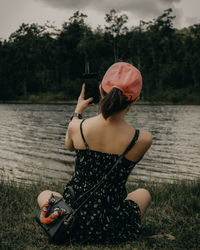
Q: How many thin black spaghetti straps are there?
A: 2